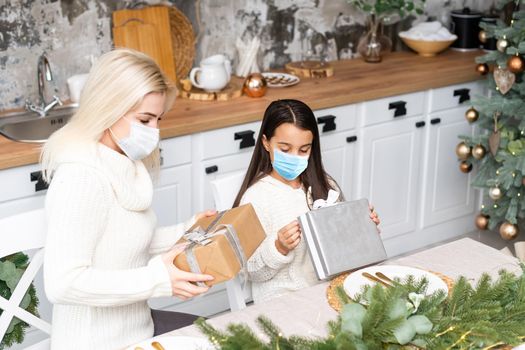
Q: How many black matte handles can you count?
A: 9